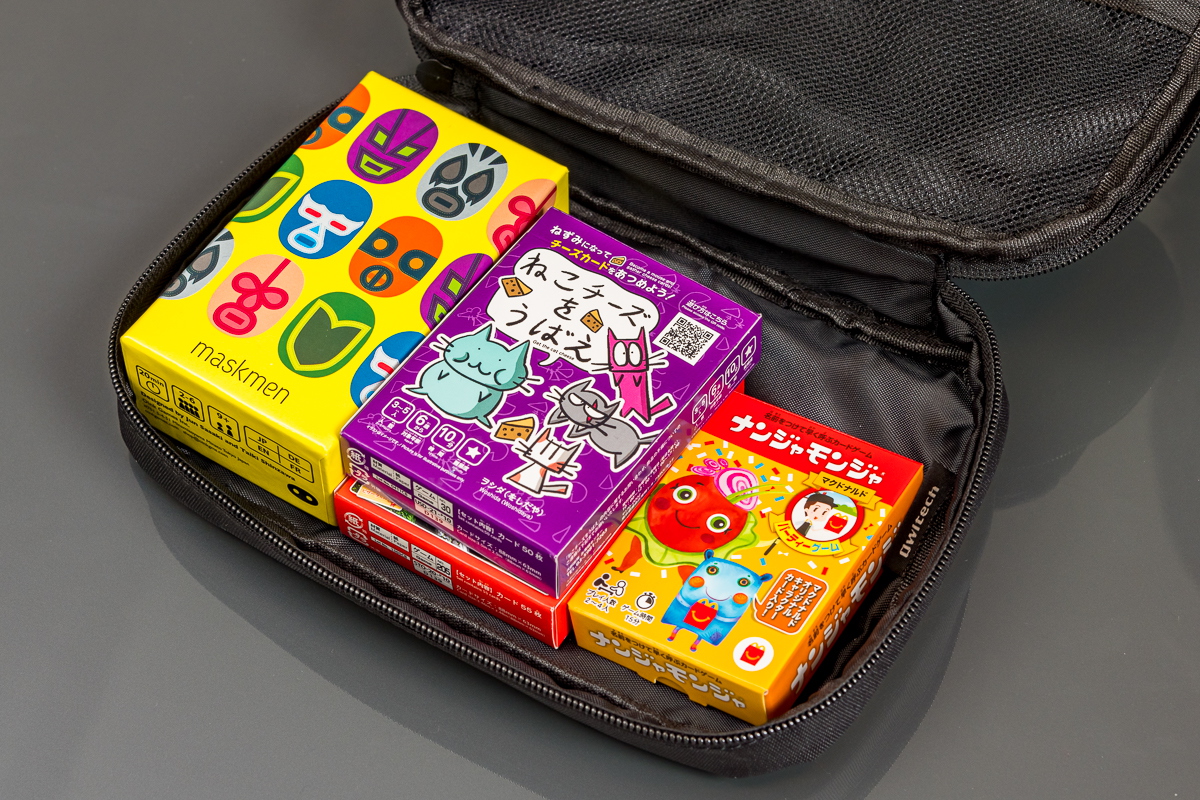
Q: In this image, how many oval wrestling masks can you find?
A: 12